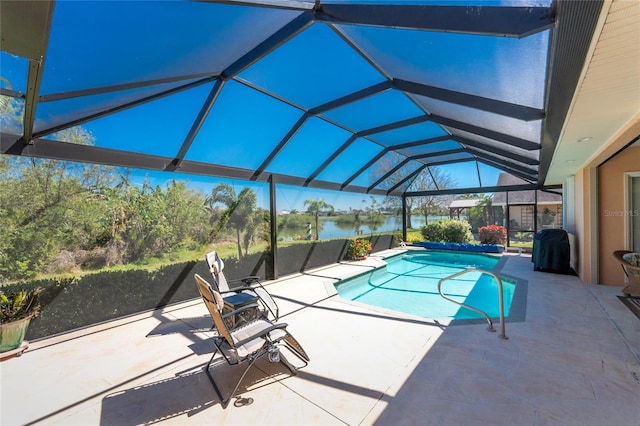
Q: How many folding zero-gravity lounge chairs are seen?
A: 2